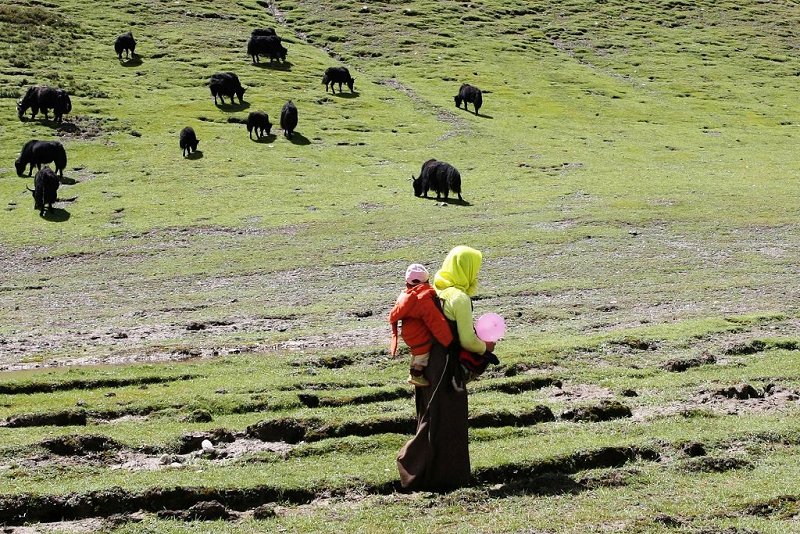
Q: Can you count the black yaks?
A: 13